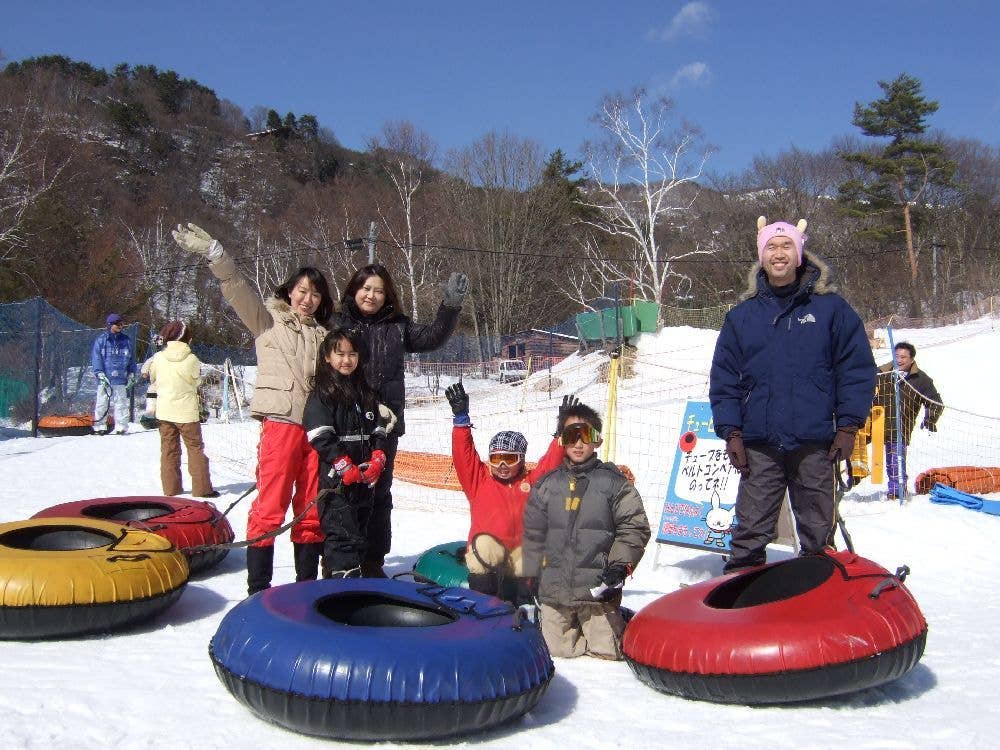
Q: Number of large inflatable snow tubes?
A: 6